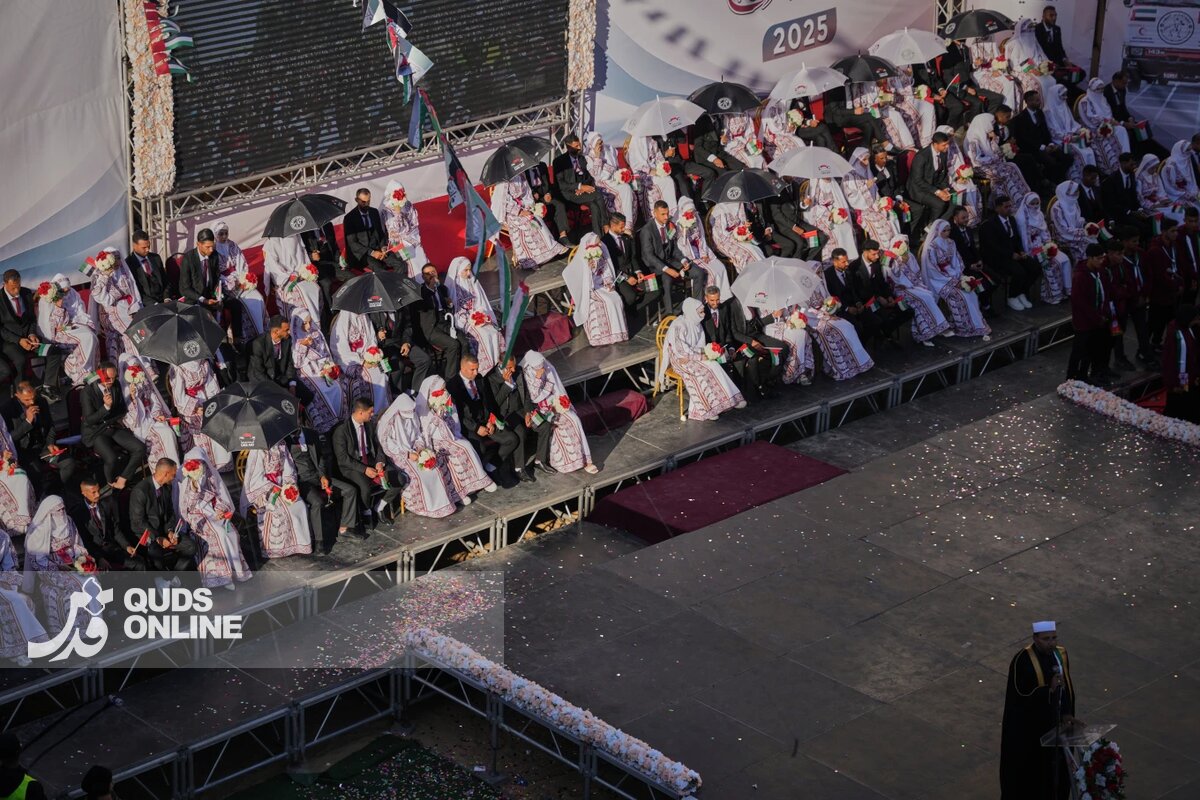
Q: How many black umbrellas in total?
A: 9